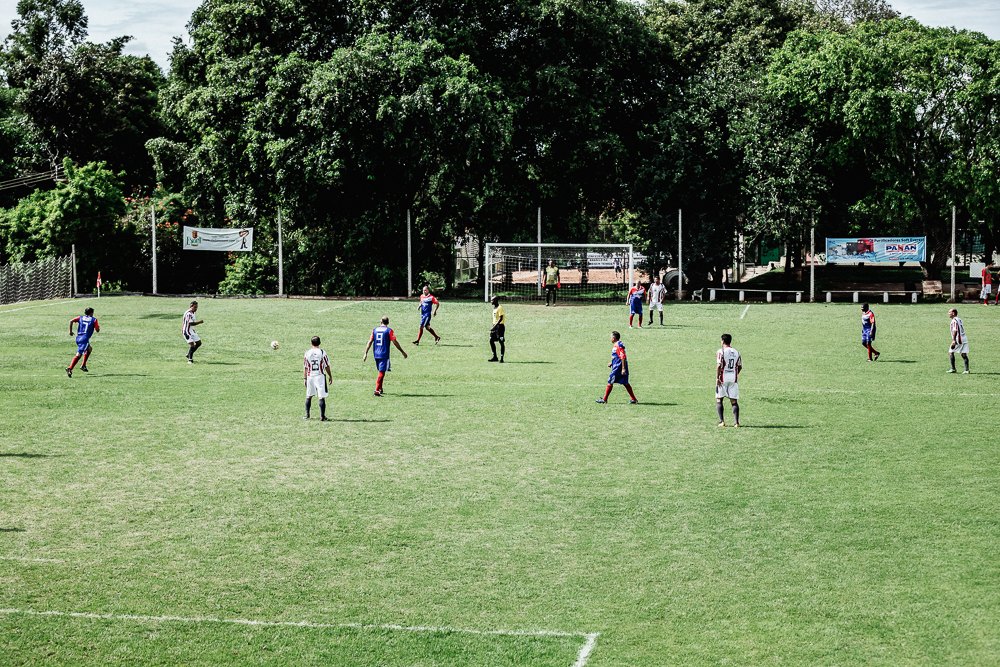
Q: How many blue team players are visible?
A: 6